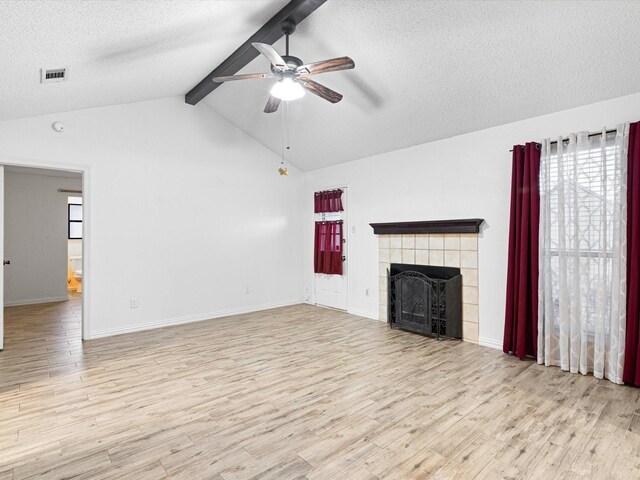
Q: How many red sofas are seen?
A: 0